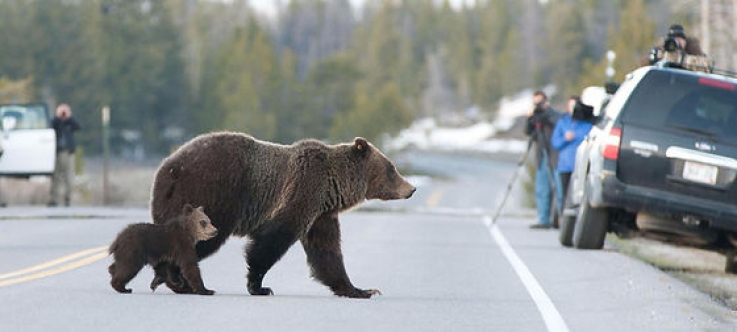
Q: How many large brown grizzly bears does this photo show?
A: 1